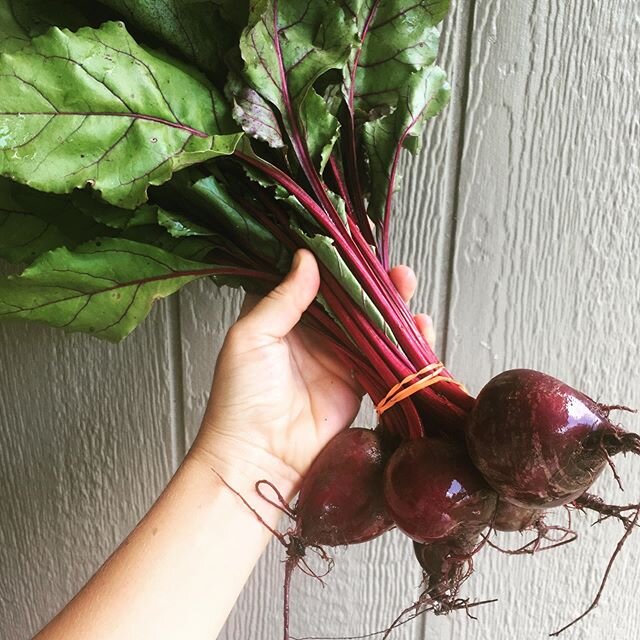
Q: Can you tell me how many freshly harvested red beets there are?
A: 5